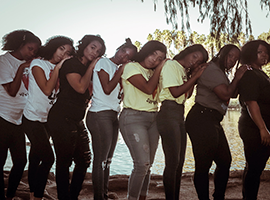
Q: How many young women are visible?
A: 8